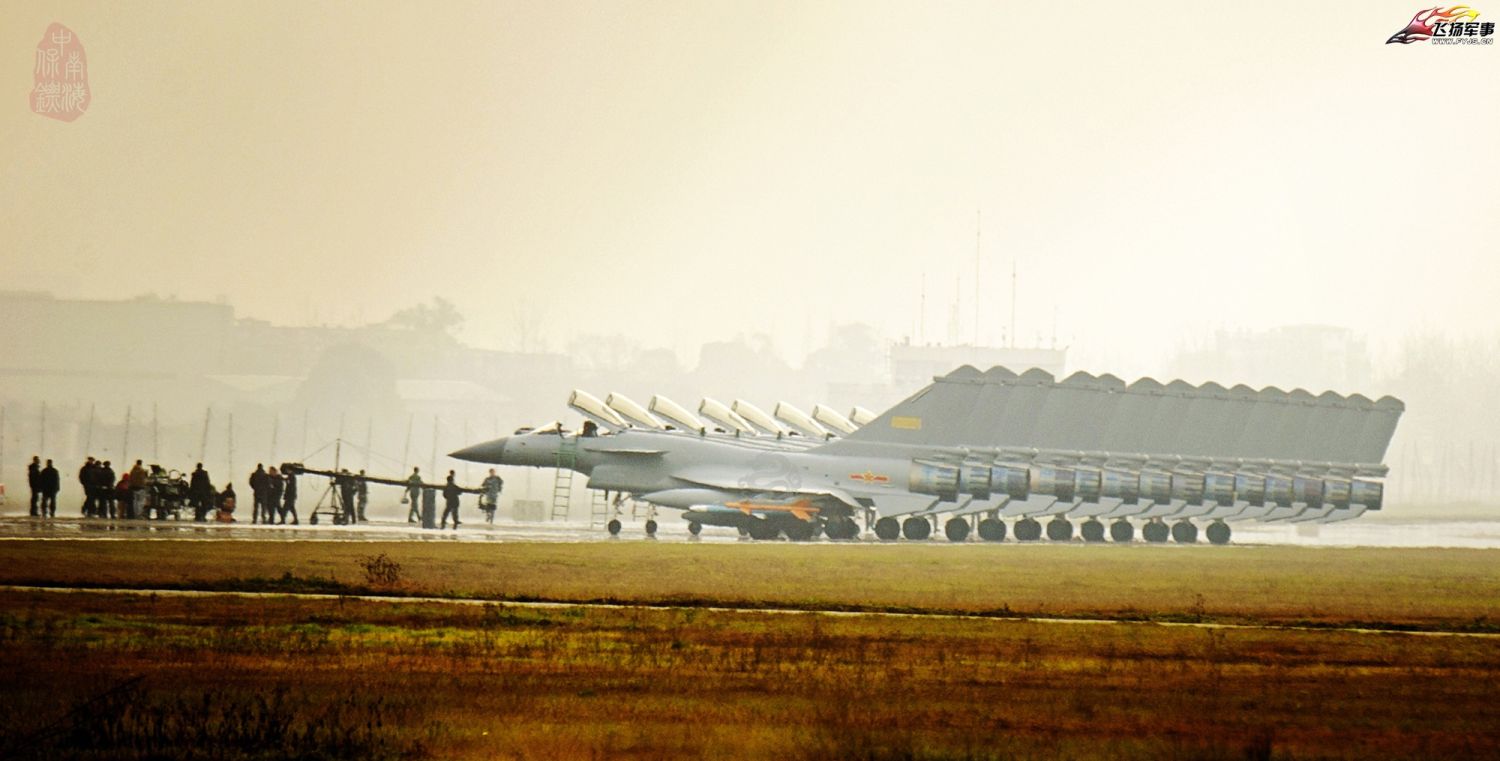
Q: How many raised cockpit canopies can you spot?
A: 8